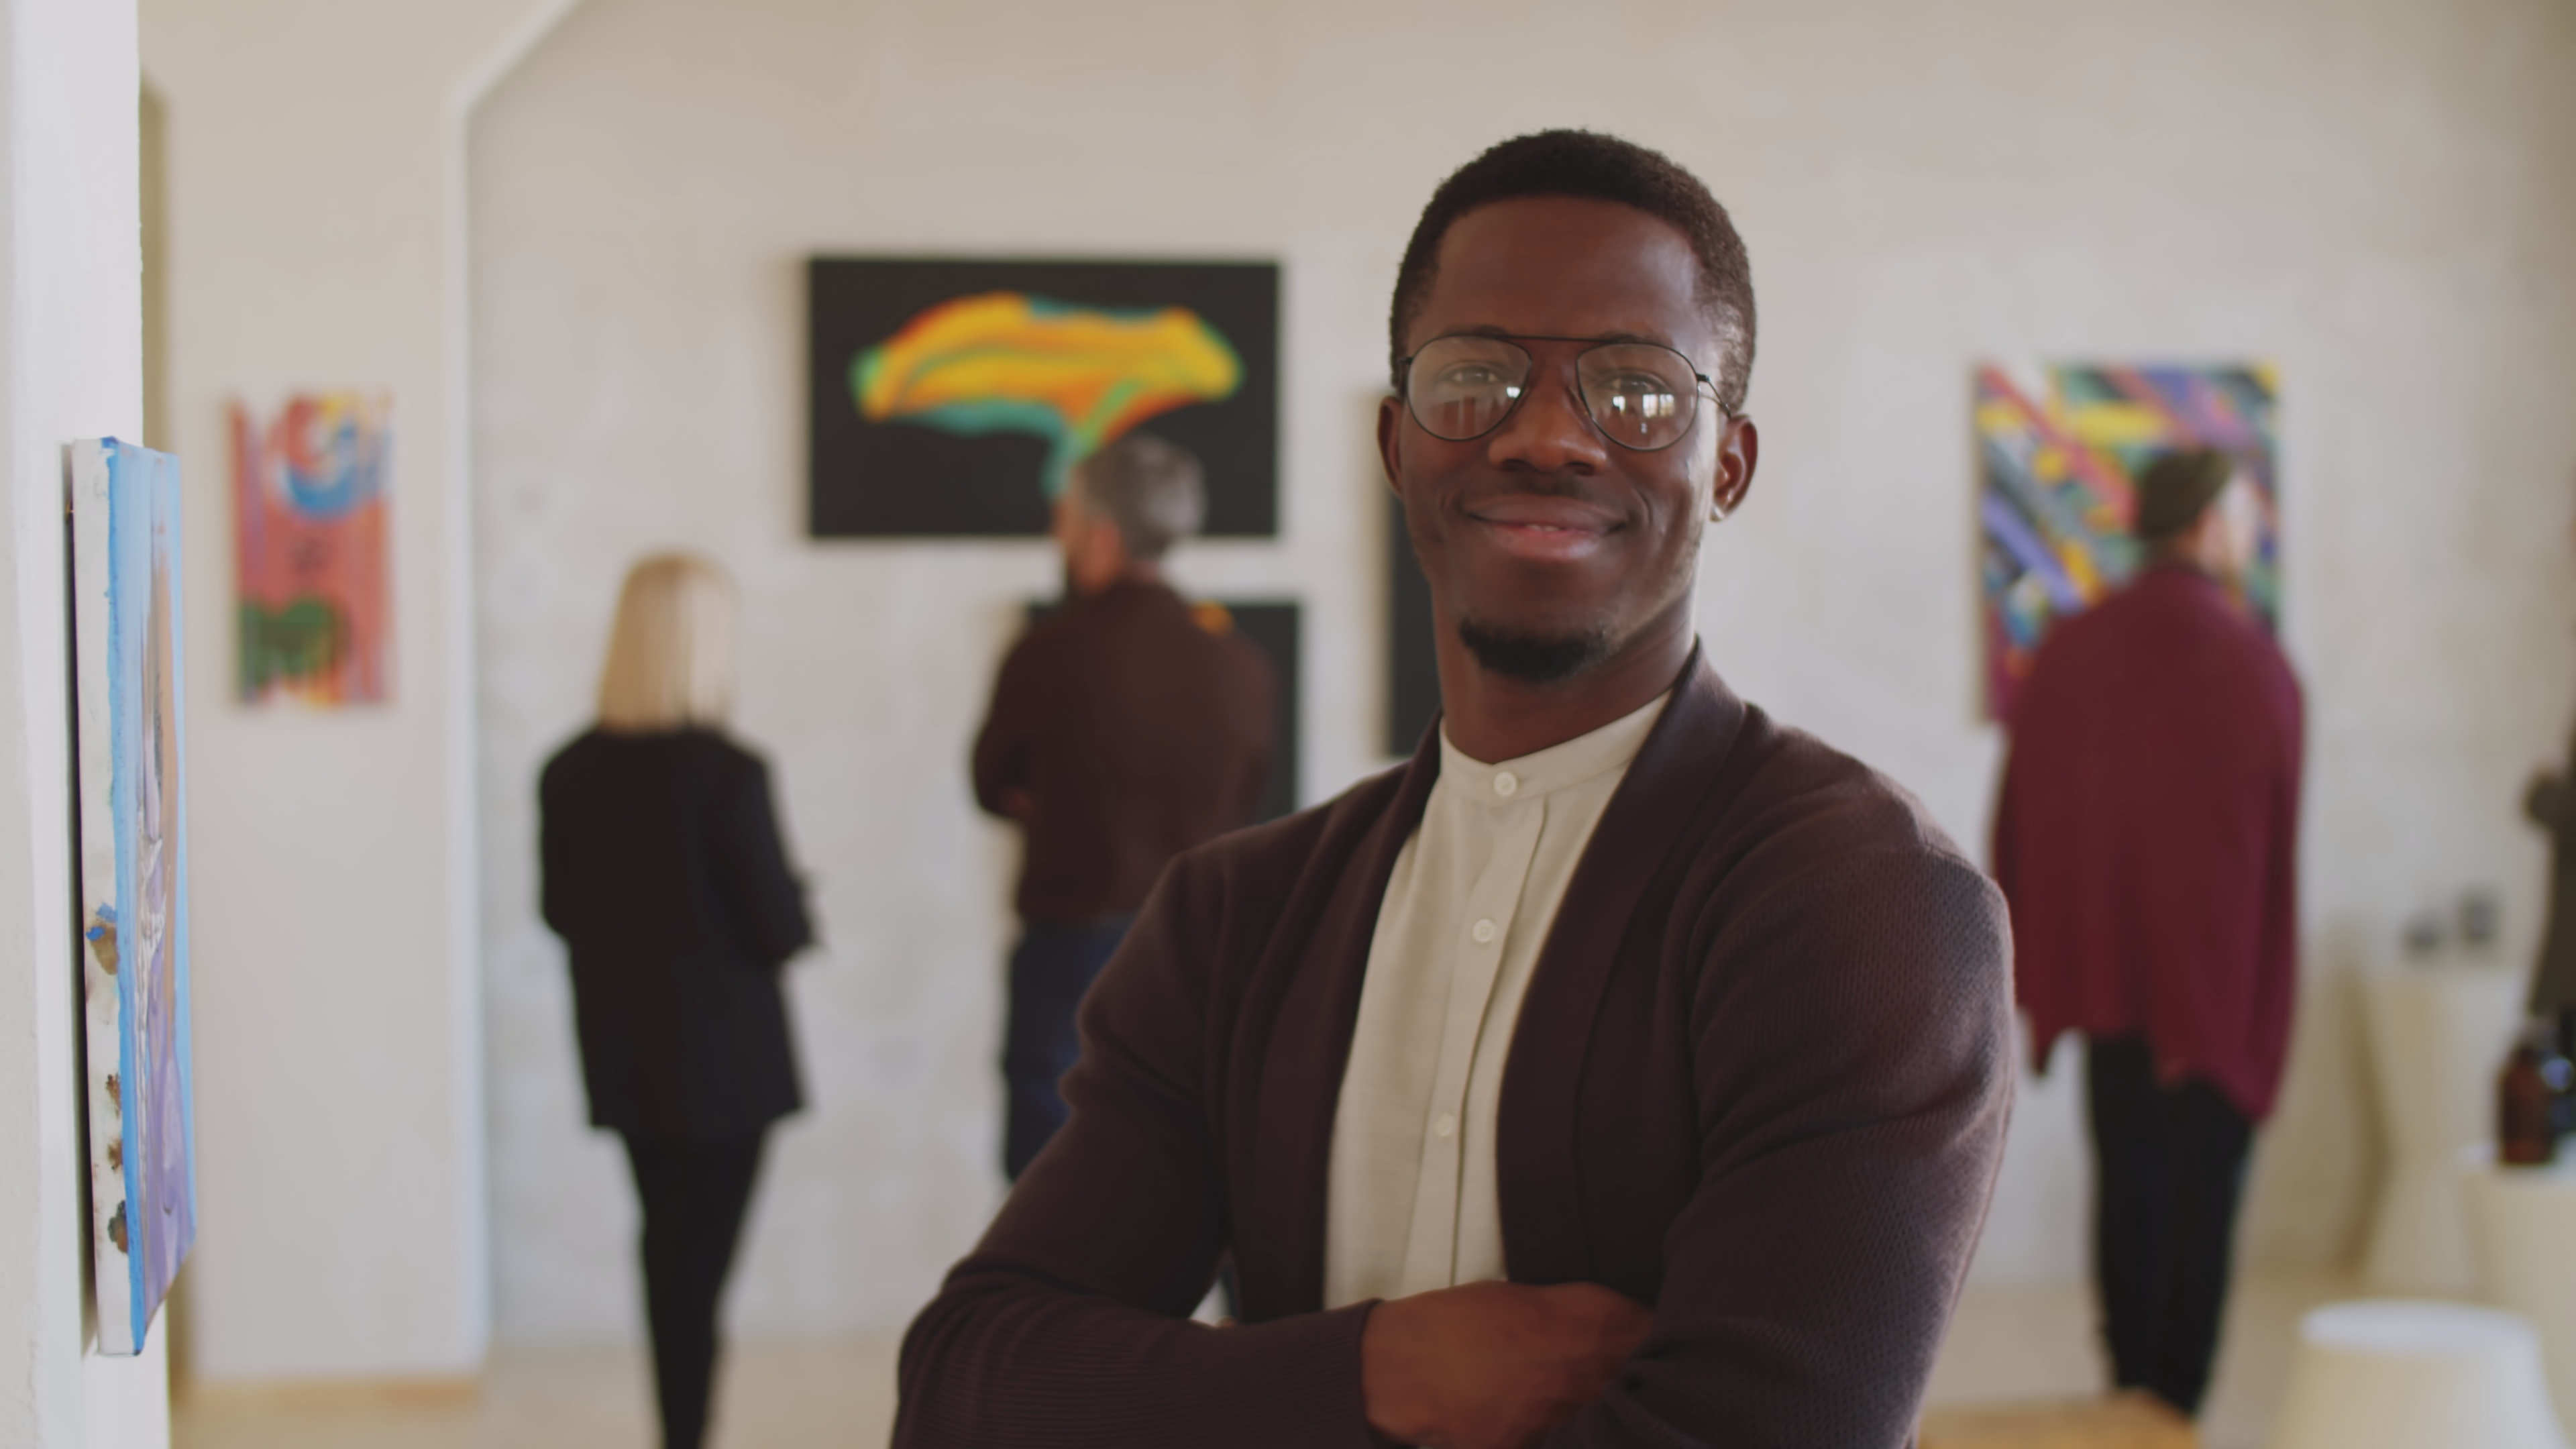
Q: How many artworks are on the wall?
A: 6